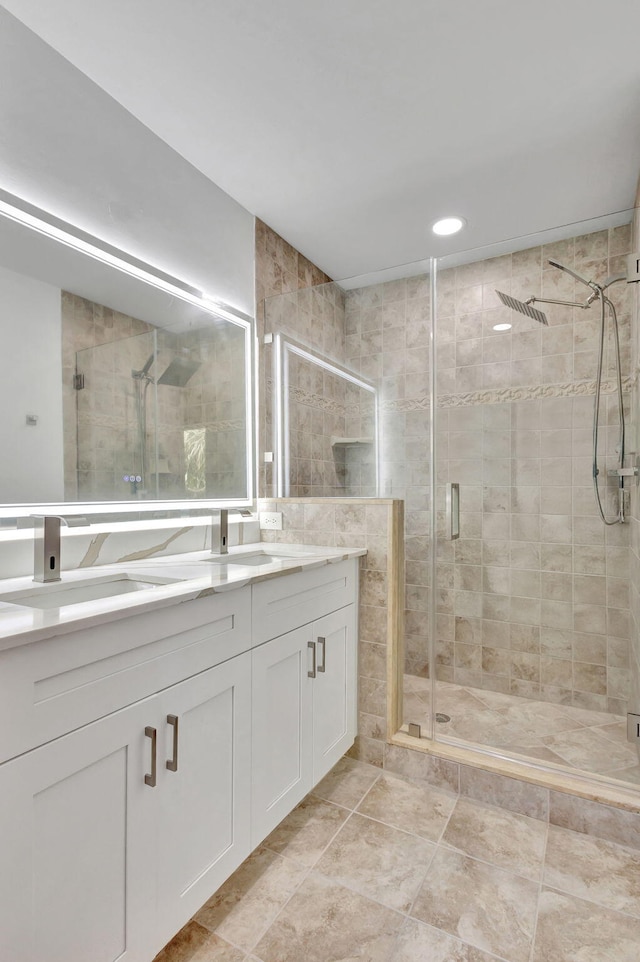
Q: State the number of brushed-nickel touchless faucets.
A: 2